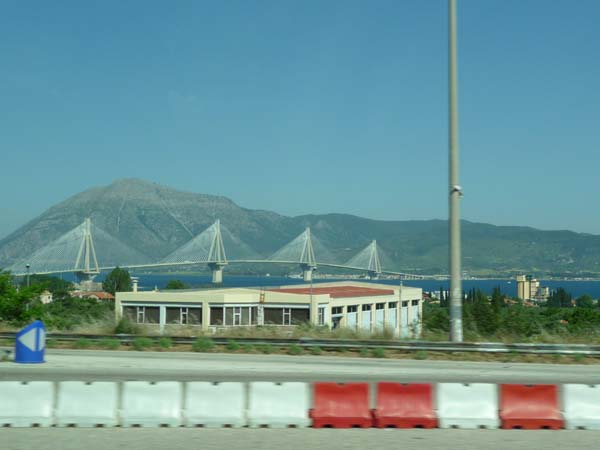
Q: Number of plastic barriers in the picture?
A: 10